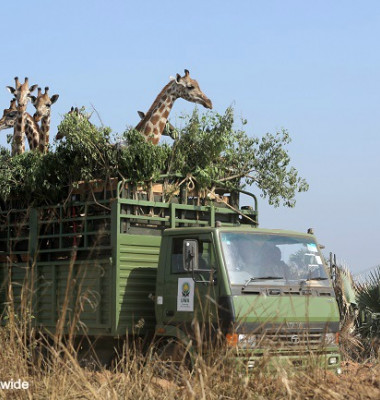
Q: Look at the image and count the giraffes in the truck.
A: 6